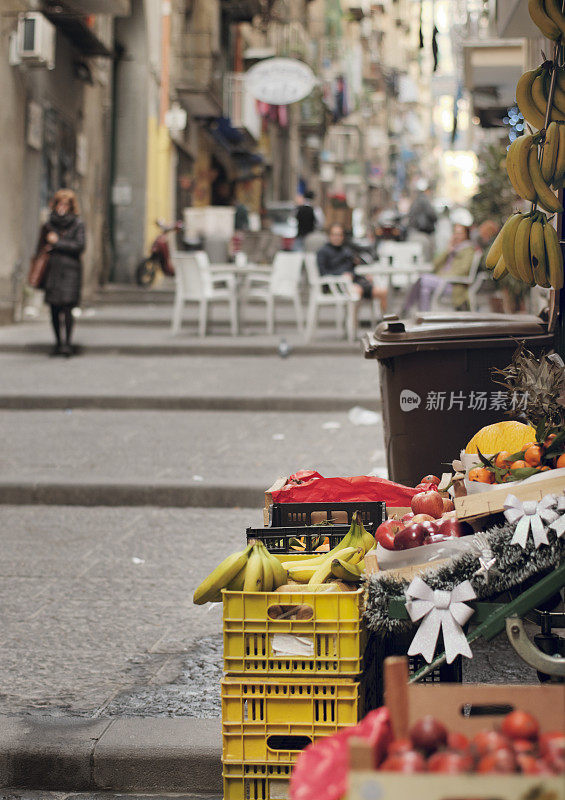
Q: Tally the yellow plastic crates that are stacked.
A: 3